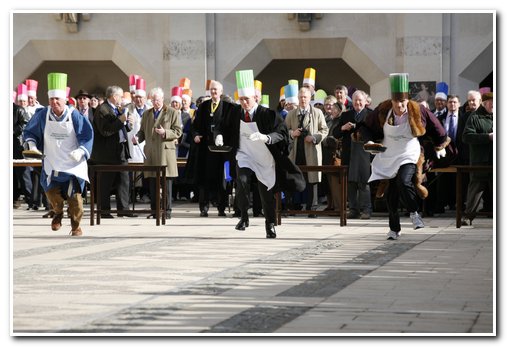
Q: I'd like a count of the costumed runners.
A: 3